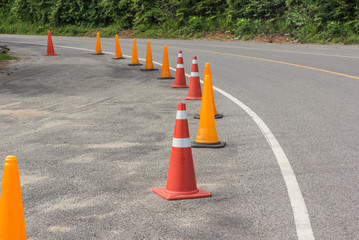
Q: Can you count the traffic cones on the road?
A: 12